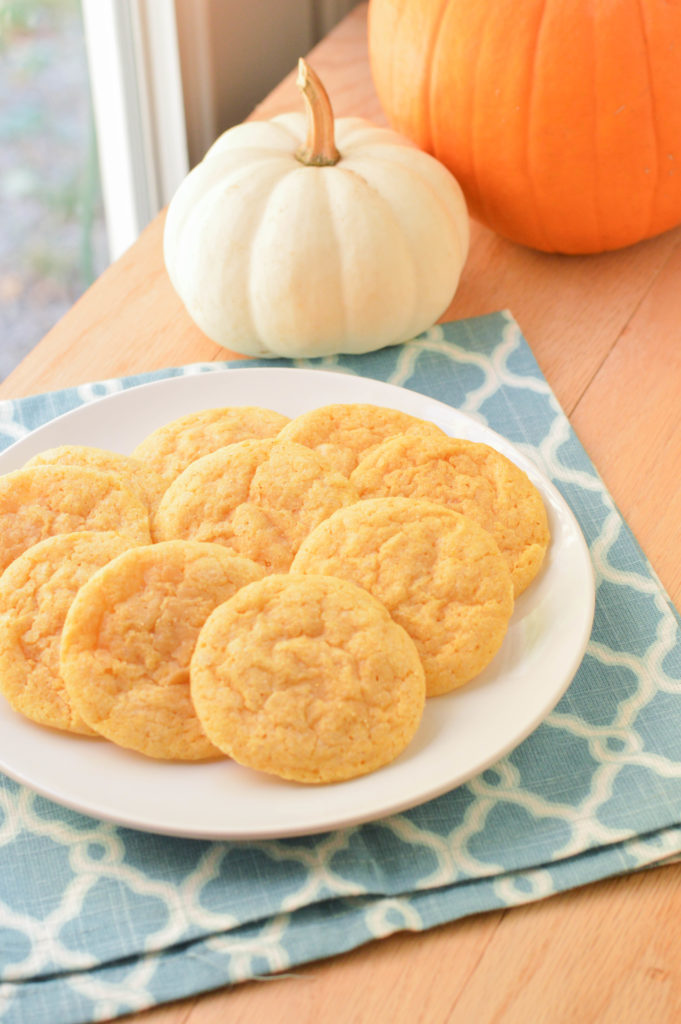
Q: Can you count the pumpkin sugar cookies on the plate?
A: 10